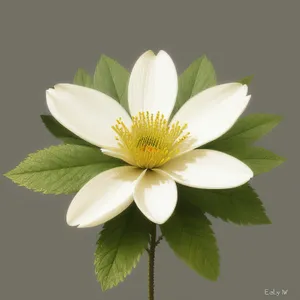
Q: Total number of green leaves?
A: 11